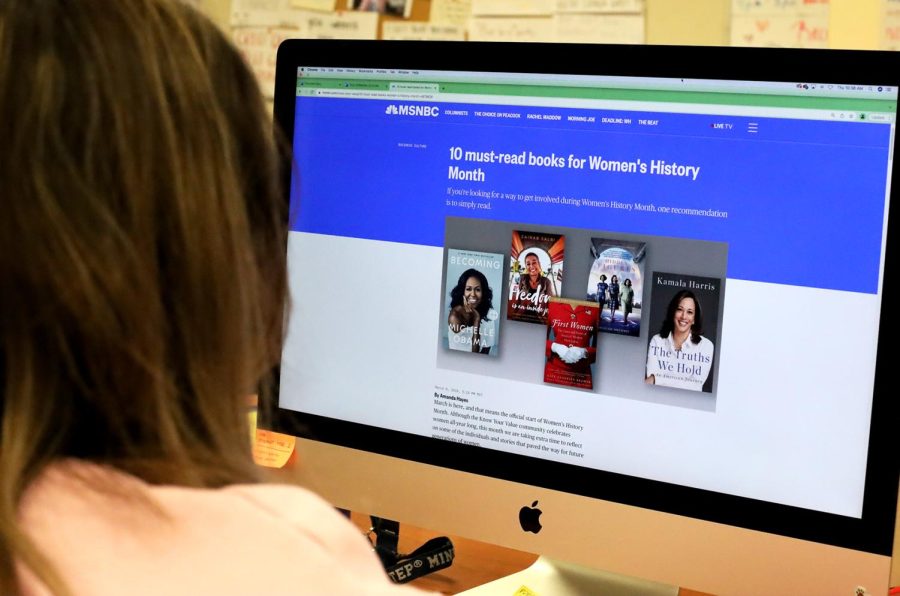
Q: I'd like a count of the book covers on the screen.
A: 5